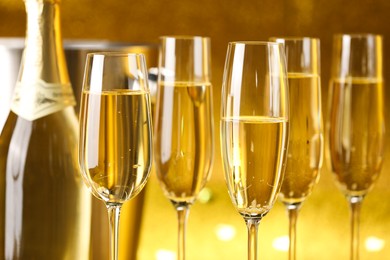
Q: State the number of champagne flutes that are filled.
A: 5